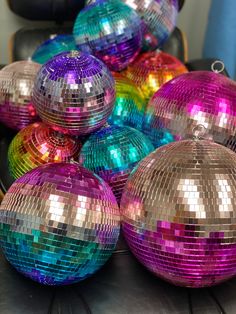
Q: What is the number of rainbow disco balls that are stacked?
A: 12